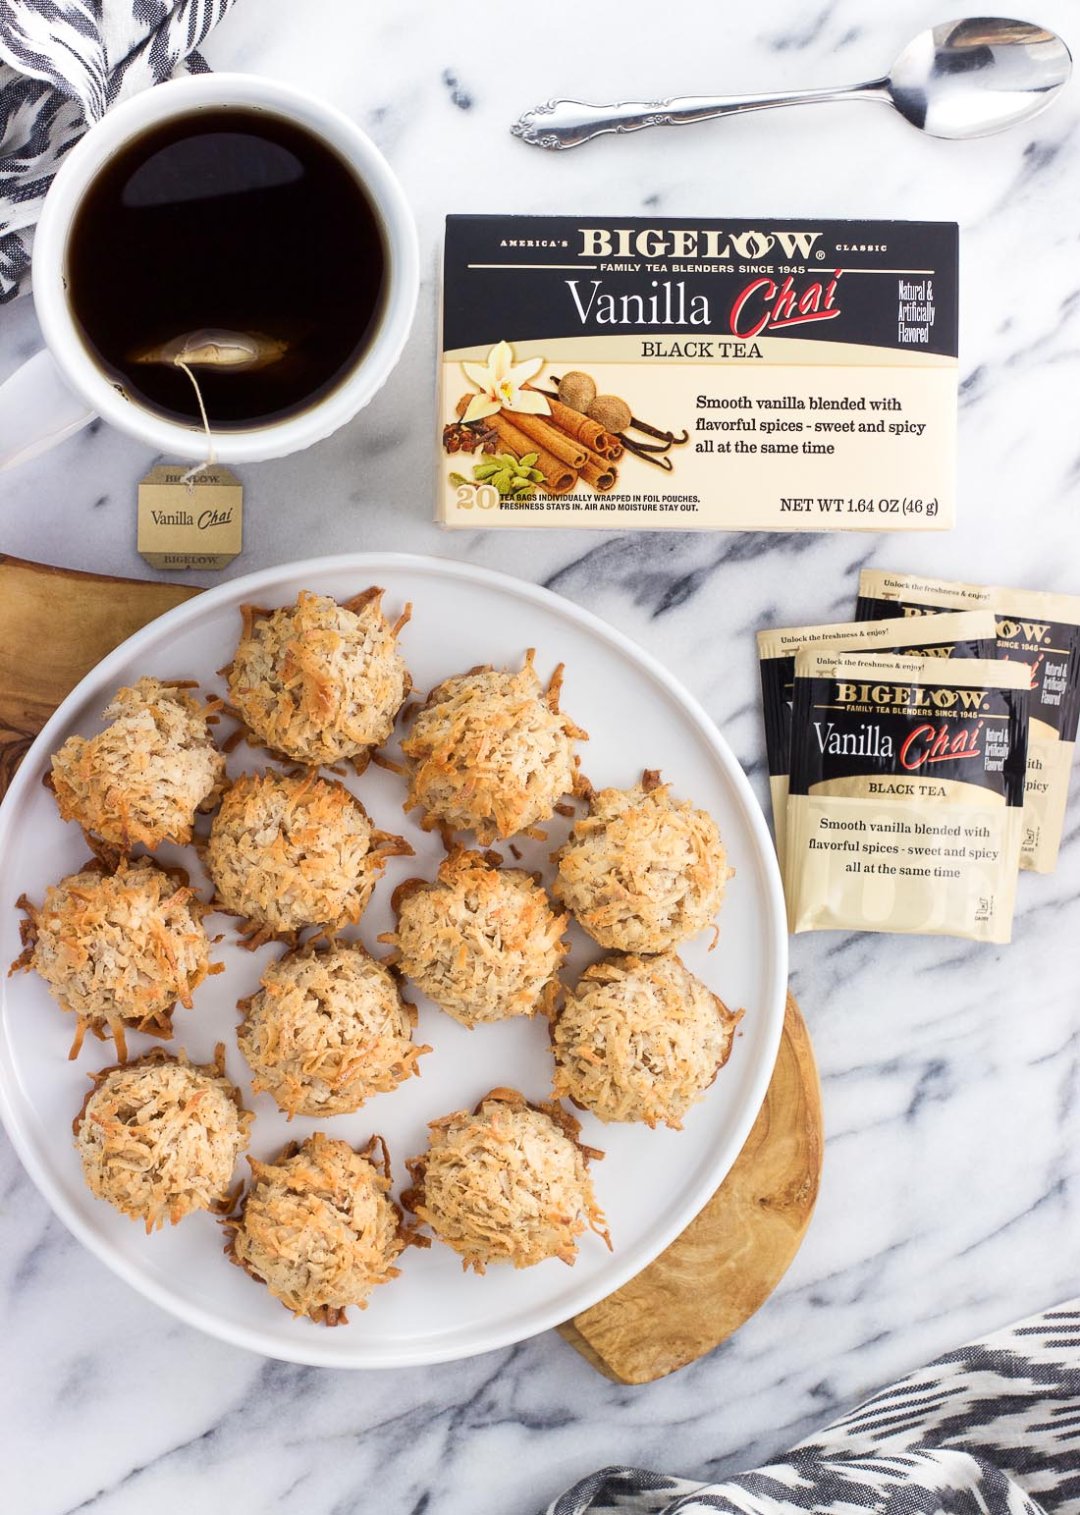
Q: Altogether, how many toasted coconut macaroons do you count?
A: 12